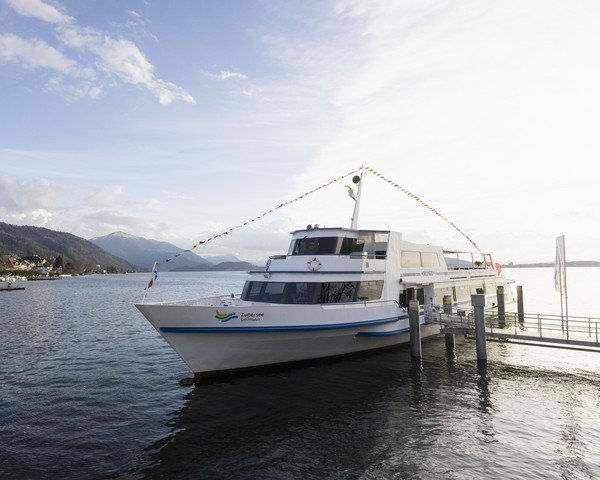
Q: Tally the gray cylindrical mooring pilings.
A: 5